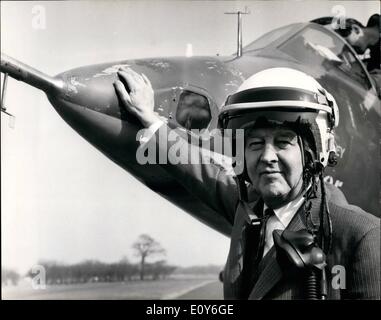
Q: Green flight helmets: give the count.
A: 0